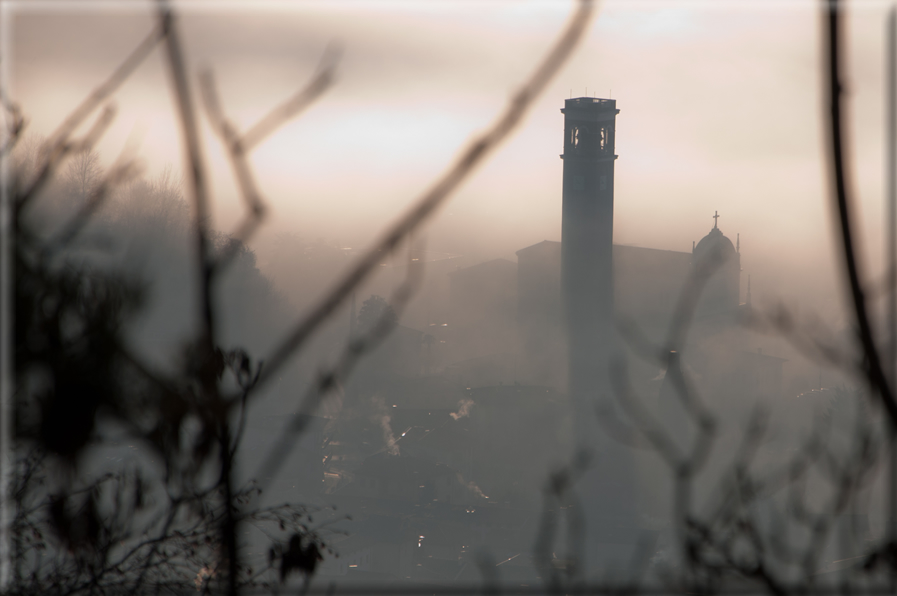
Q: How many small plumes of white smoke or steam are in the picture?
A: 3